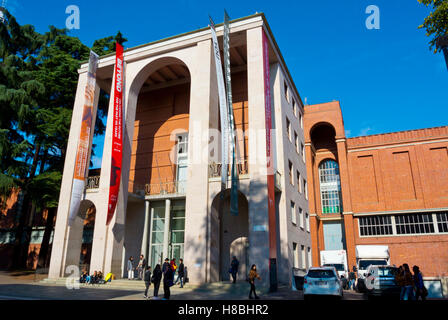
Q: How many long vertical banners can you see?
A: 5